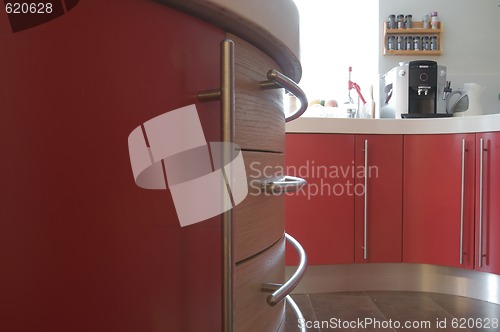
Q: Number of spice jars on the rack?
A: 11